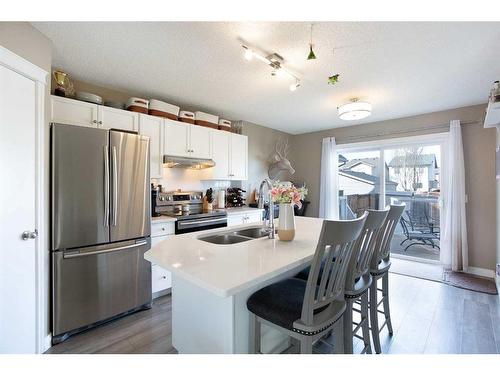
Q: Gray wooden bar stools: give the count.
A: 3